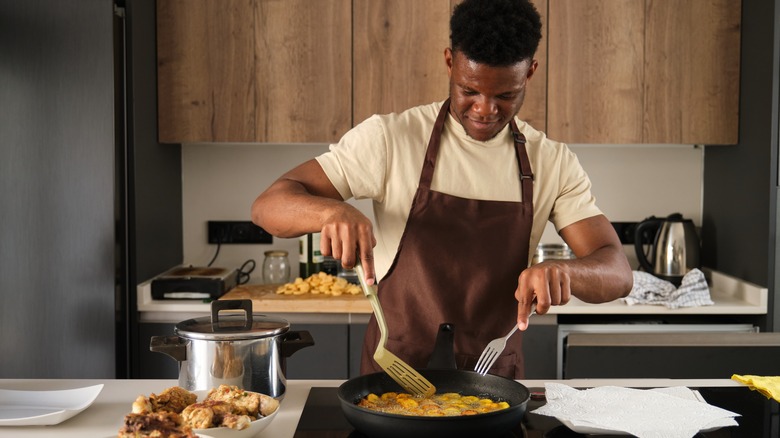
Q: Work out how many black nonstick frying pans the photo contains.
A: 1